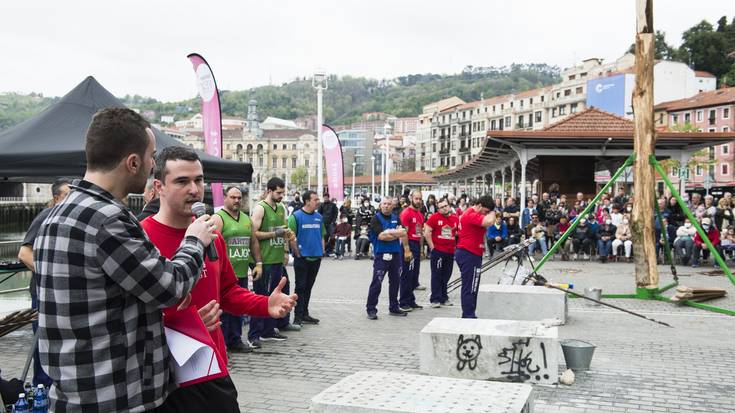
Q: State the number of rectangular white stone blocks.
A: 3